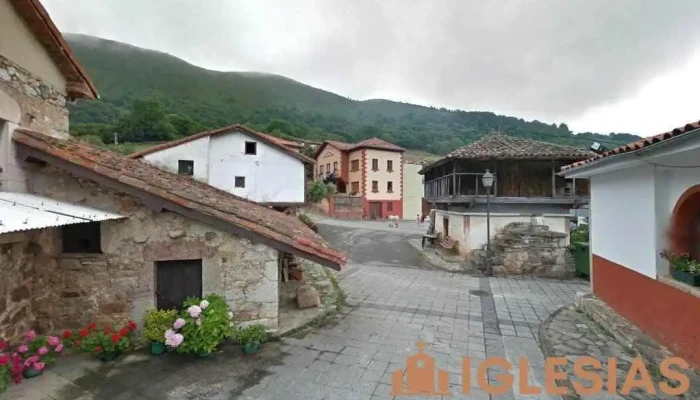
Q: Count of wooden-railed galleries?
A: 1